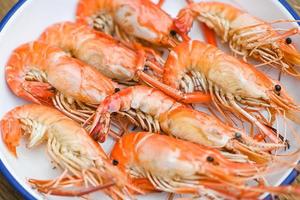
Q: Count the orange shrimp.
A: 8